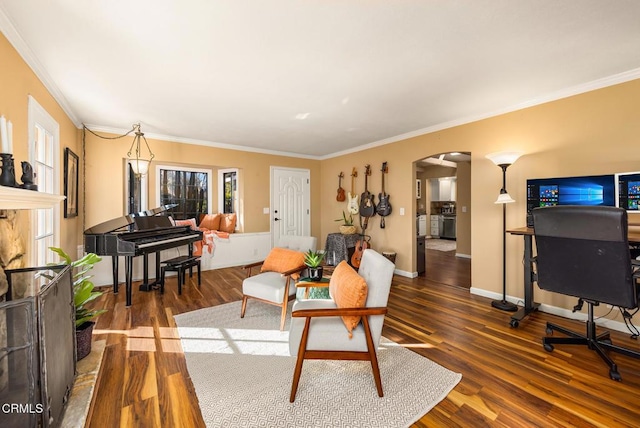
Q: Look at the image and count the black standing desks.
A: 1